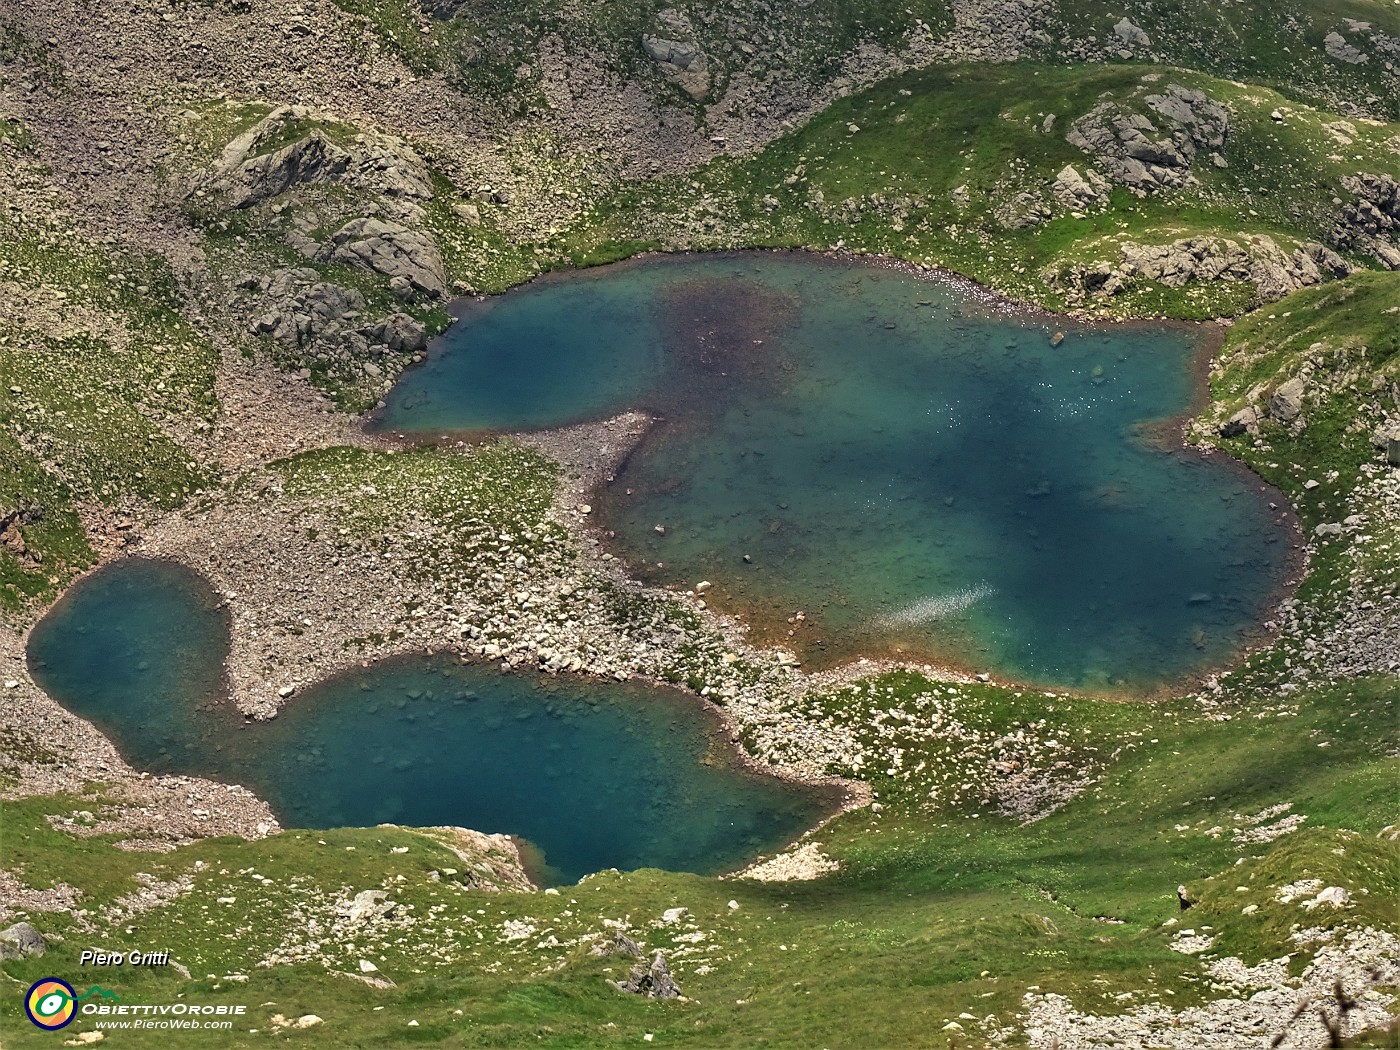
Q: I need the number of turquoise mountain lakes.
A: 2